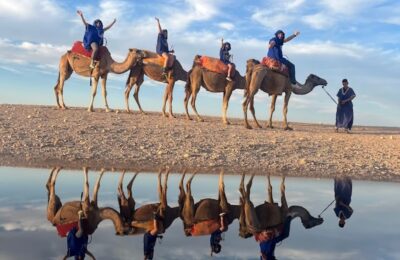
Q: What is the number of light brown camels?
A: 4